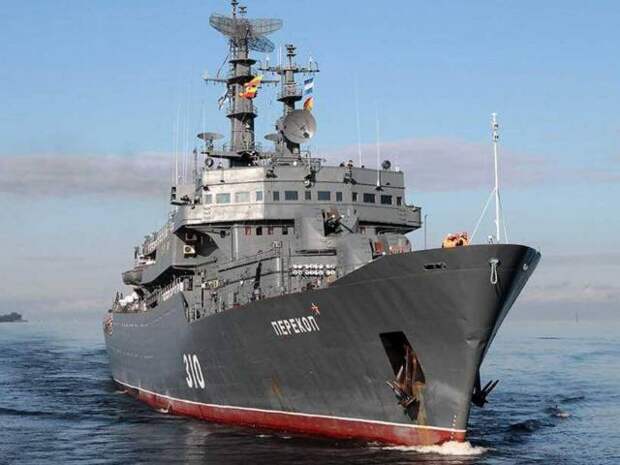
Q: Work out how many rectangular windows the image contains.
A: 13